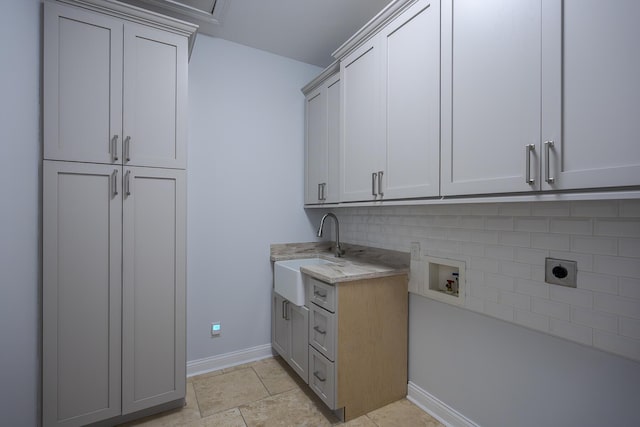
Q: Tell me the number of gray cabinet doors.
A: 12